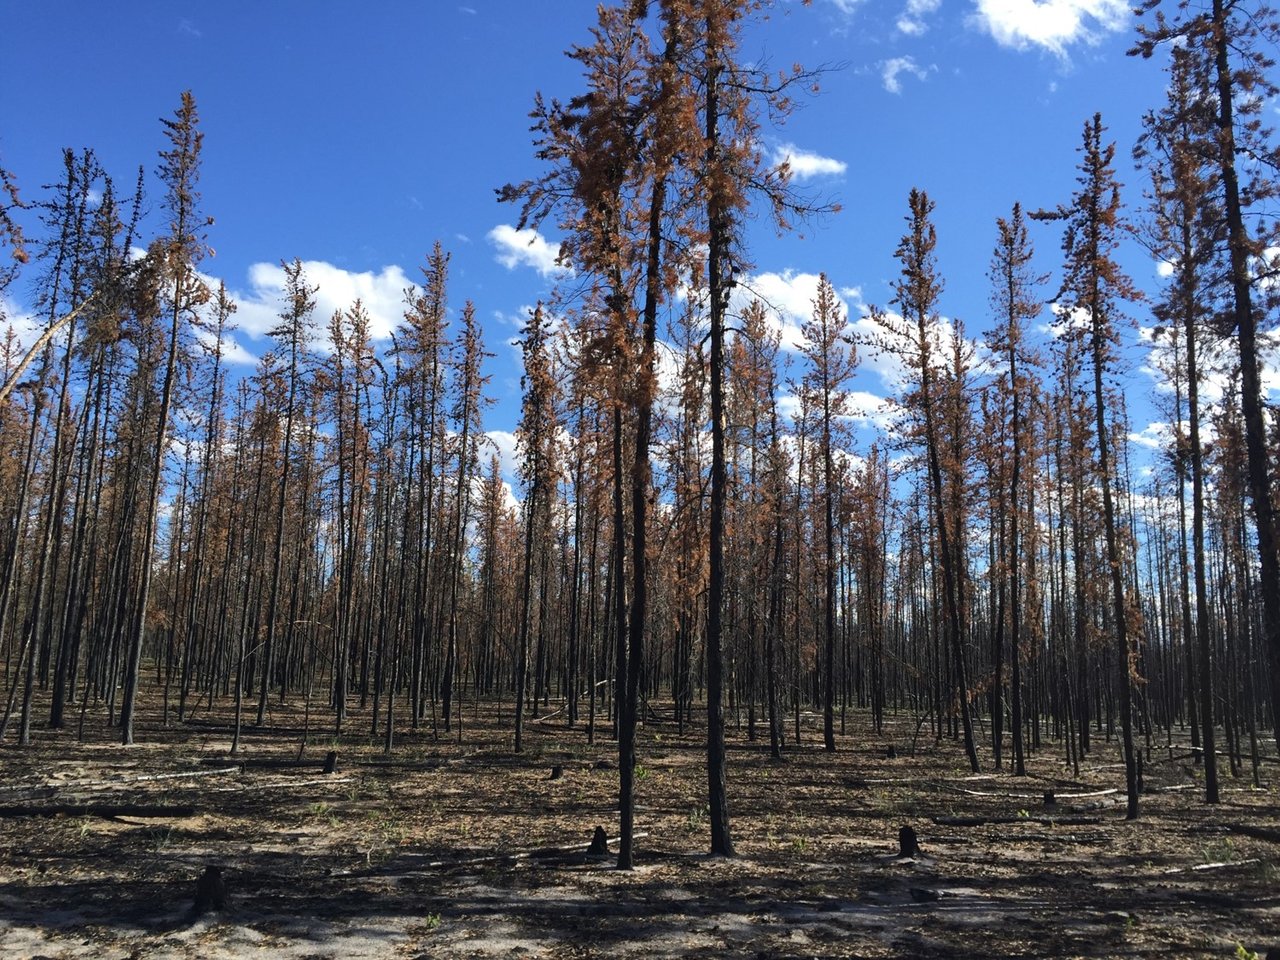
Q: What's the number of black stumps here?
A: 7